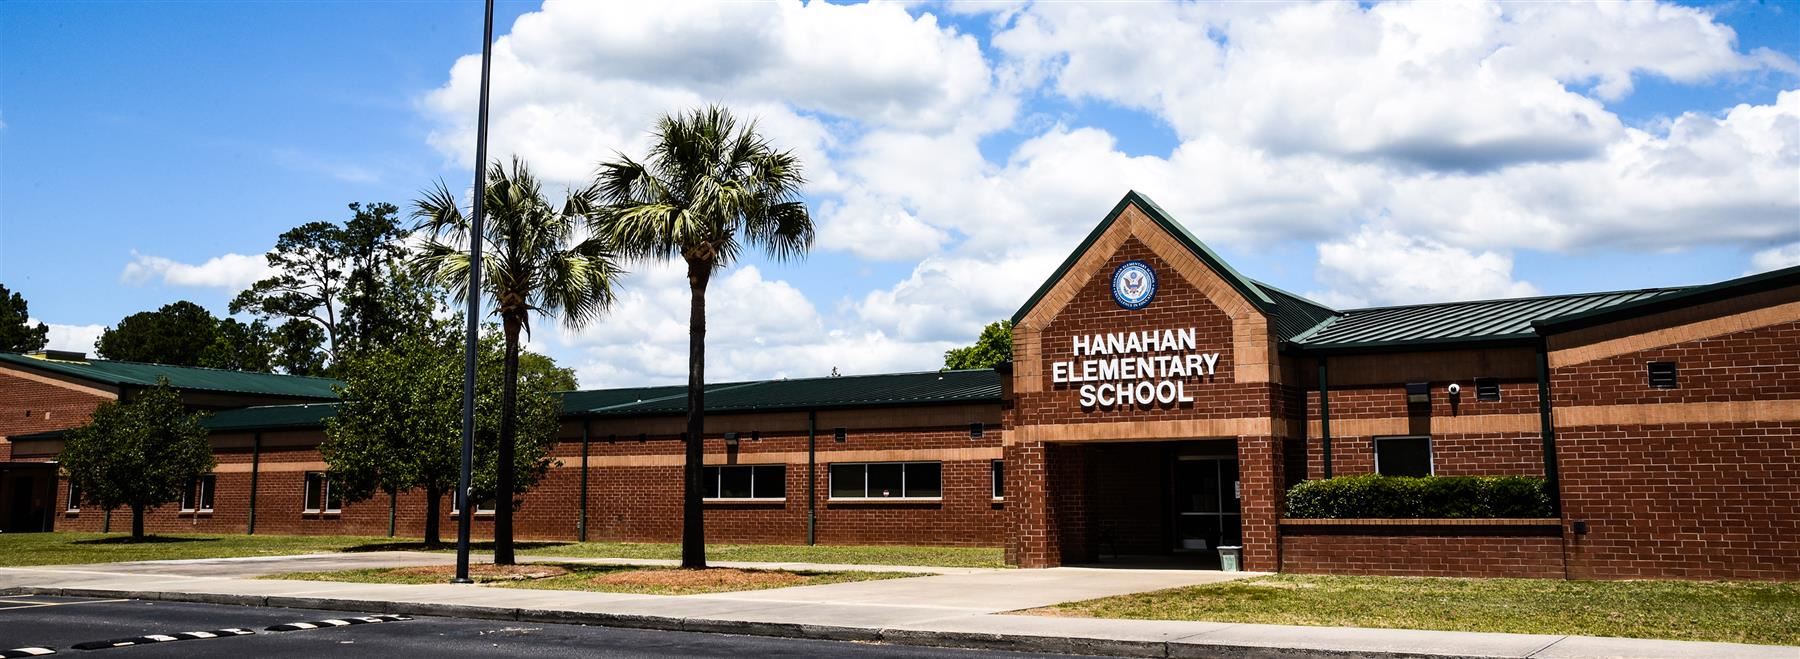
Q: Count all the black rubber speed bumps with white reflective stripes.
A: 3